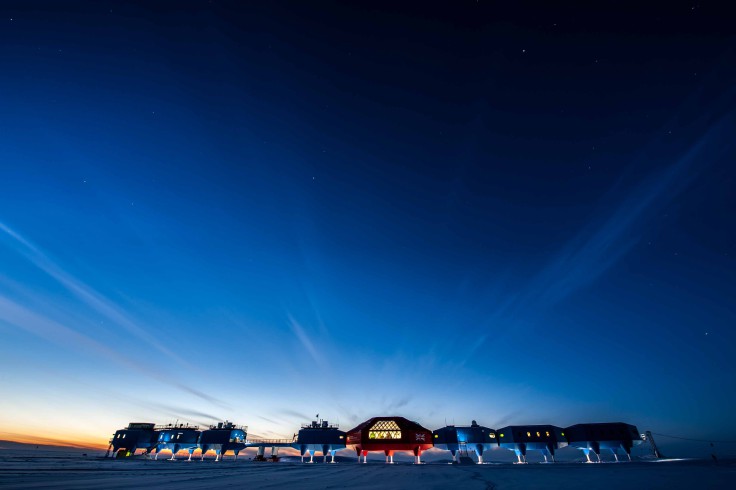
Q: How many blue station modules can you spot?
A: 7